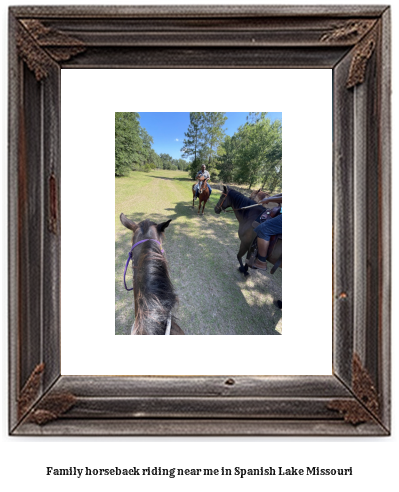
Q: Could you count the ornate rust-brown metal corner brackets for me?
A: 4